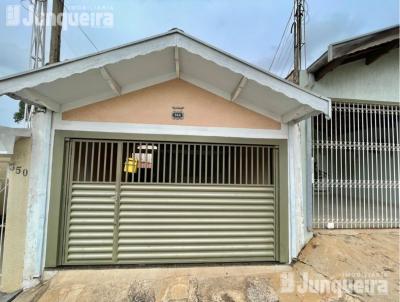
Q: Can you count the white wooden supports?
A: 5